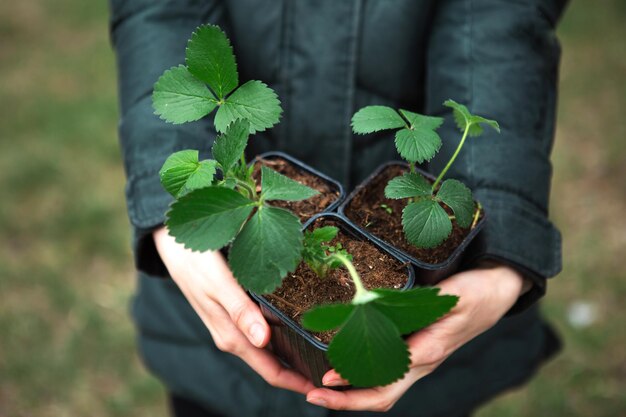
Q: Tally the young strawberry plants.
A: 3